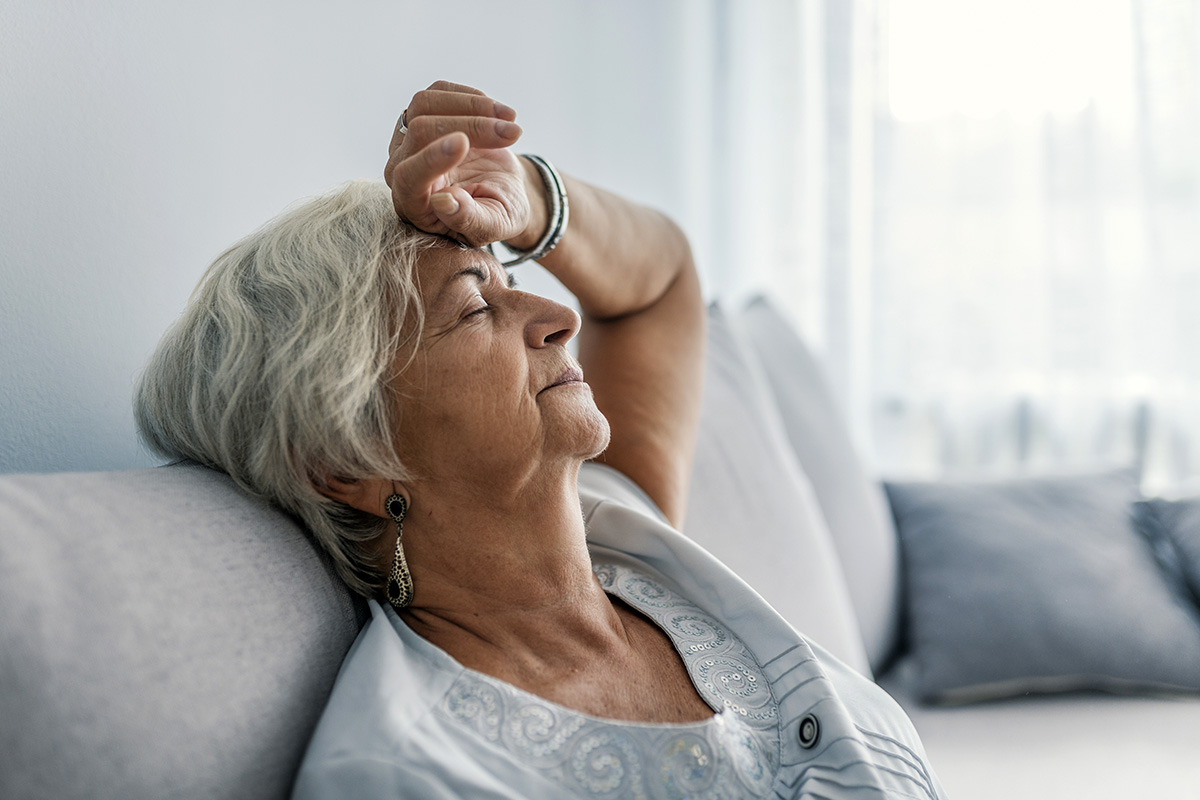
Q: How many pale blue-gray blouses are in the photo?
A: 1